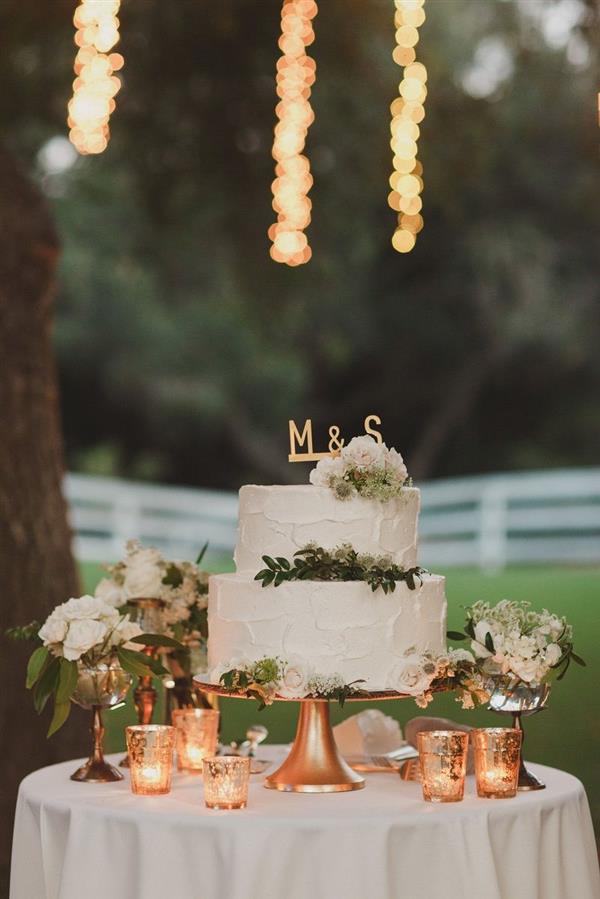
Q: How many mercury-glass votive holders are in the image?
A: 5